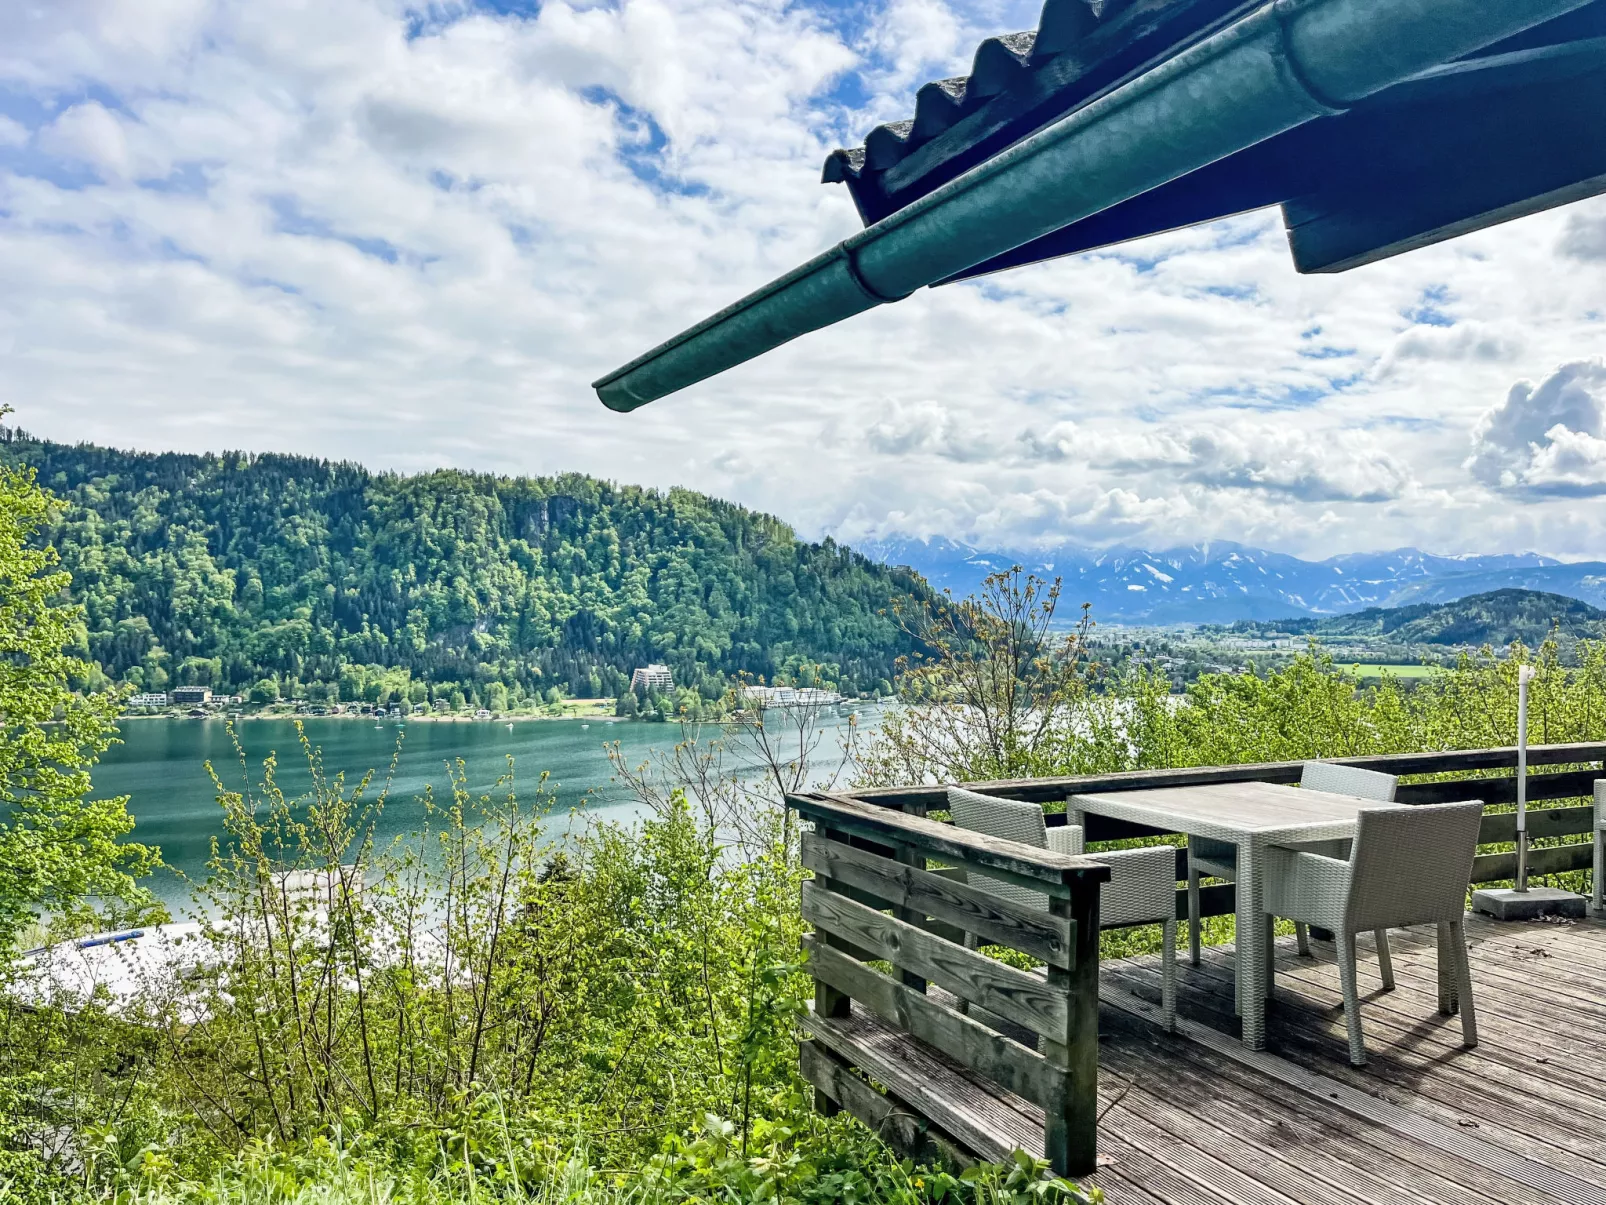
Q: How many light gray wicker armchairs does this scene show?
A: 4